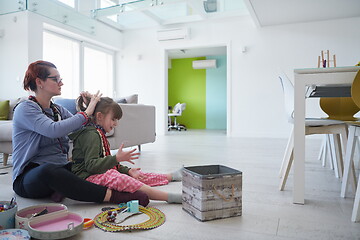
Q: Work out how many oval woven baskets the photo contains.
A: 0